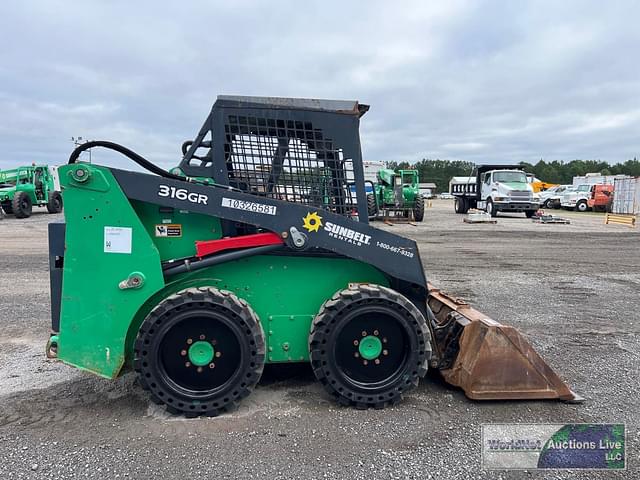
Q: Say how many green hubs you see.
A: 2